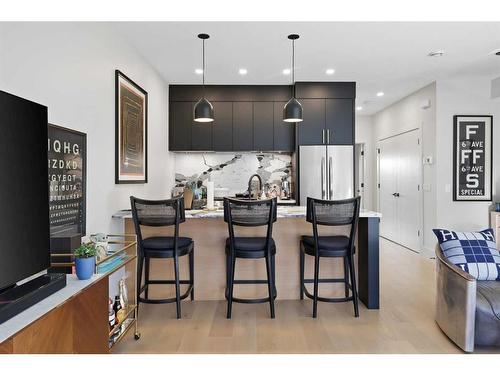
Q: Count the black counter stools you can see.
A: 3